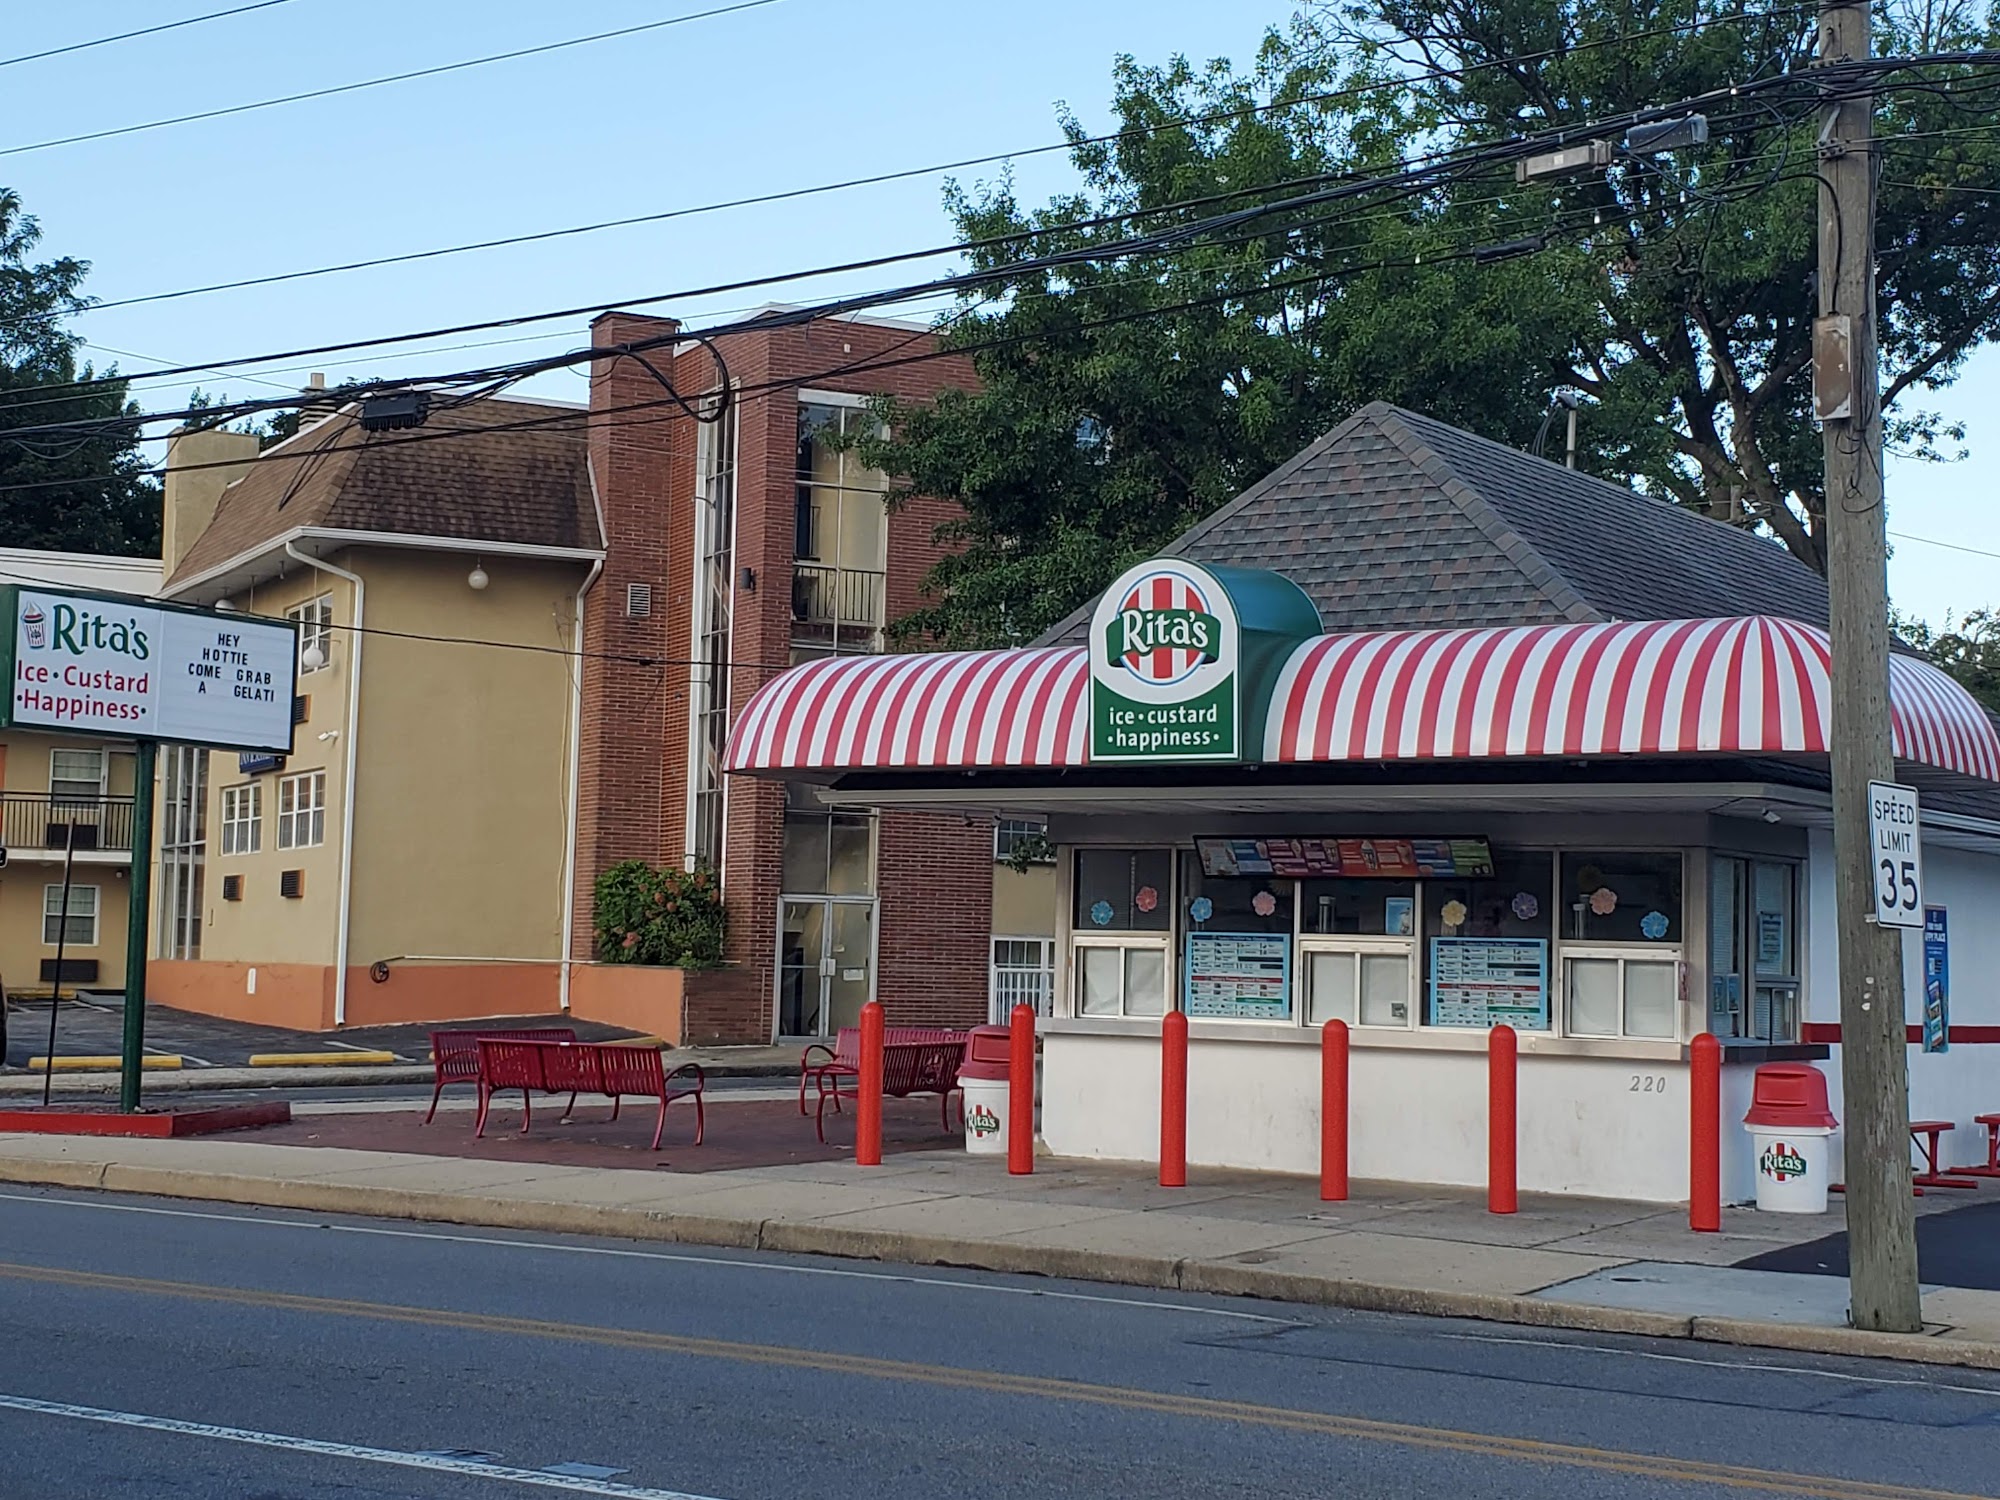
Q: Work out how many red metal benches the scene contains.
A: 4